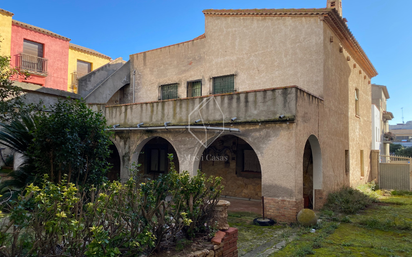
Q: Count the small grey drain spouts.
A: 6